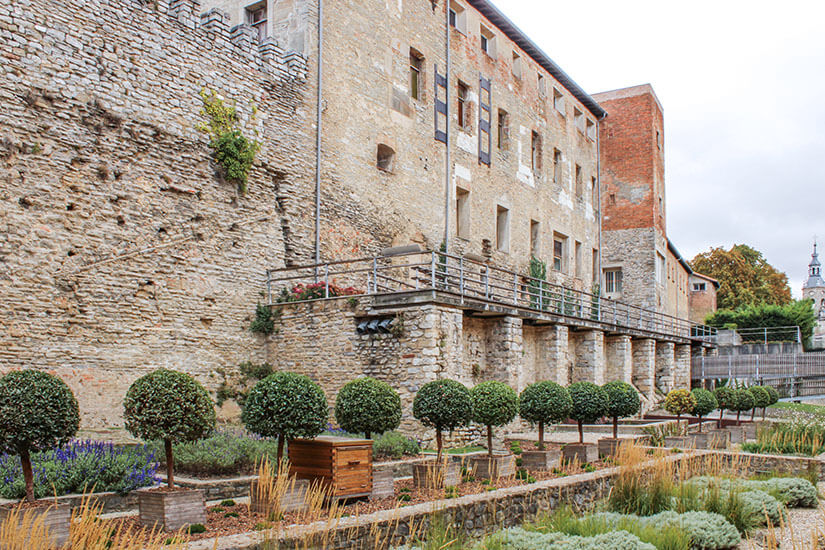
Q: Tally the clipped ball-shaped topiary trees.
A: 15